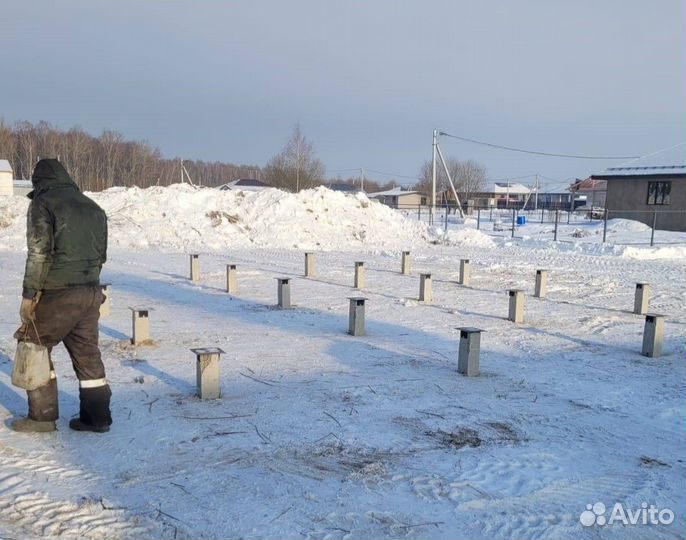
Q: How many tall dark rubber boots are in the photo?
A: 2